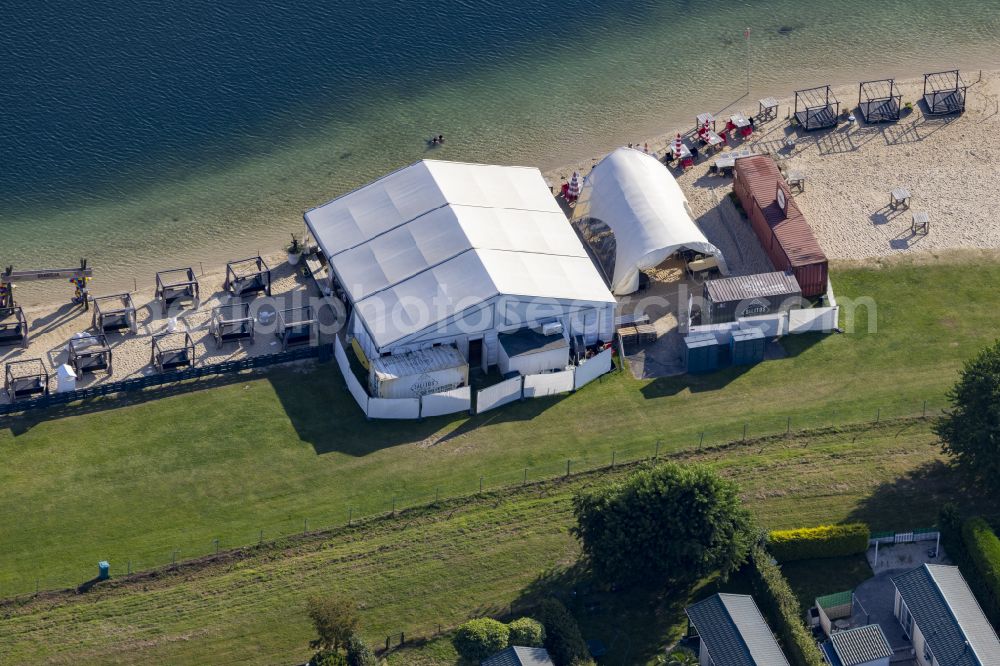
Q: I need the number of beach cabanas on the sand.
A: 12